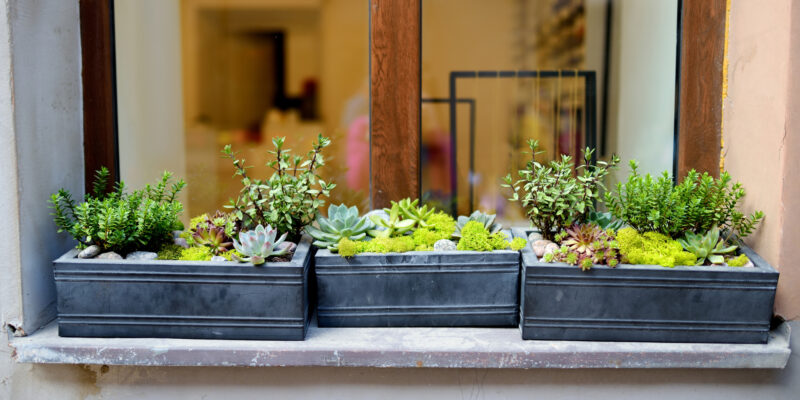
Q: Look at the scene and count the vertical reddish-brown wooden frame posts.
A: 3